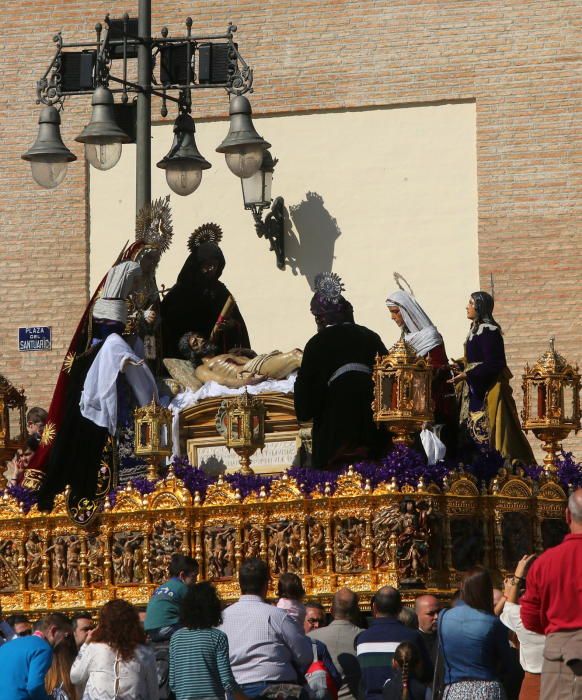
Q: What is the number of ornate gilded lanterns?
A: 5